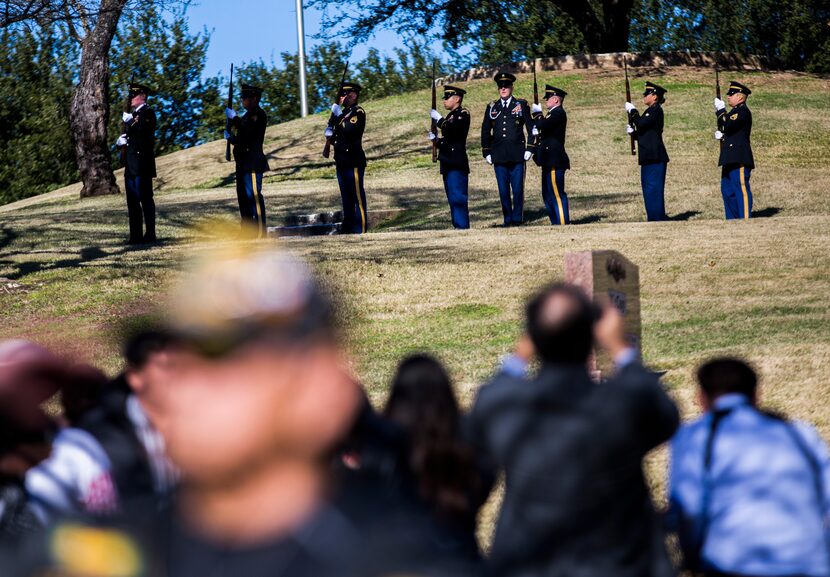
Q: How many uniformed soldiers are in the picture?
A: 8